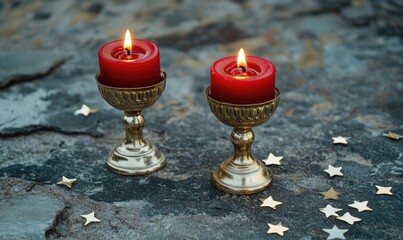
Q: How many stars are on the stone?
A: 15